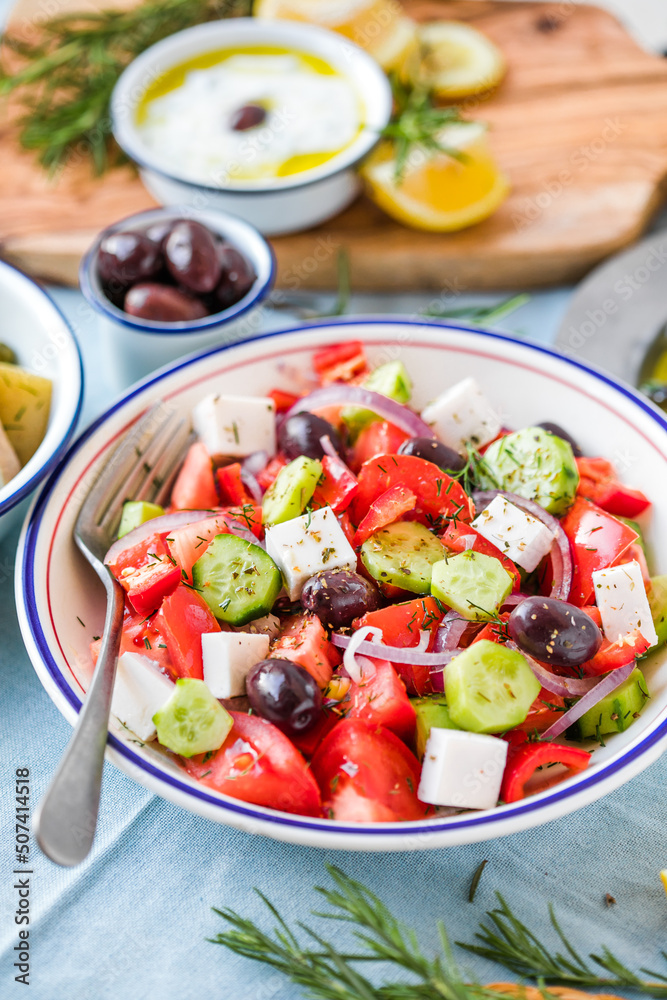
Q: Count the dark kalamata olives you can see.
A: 12